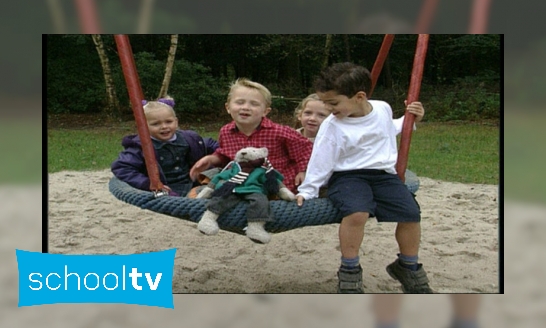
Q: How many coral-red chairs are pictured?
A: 0